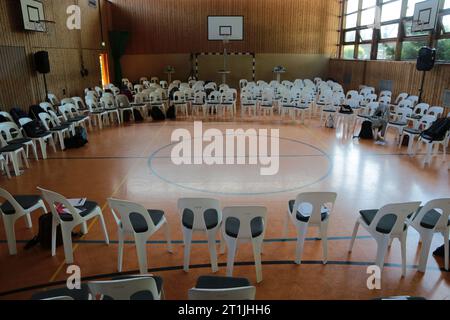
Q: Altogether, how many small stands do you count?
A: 3